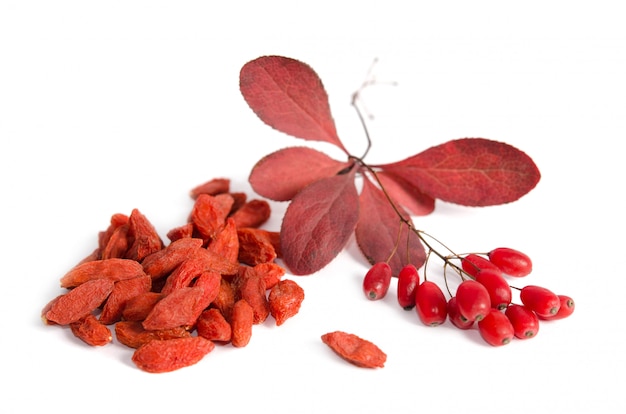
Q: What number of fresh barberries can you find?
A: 12